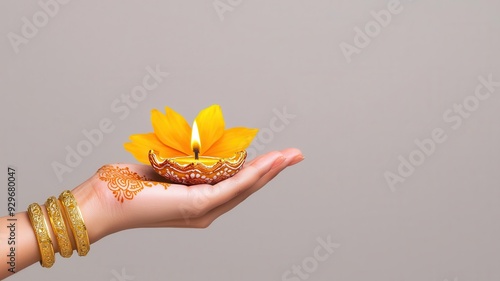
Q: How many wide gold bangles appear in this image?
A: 3